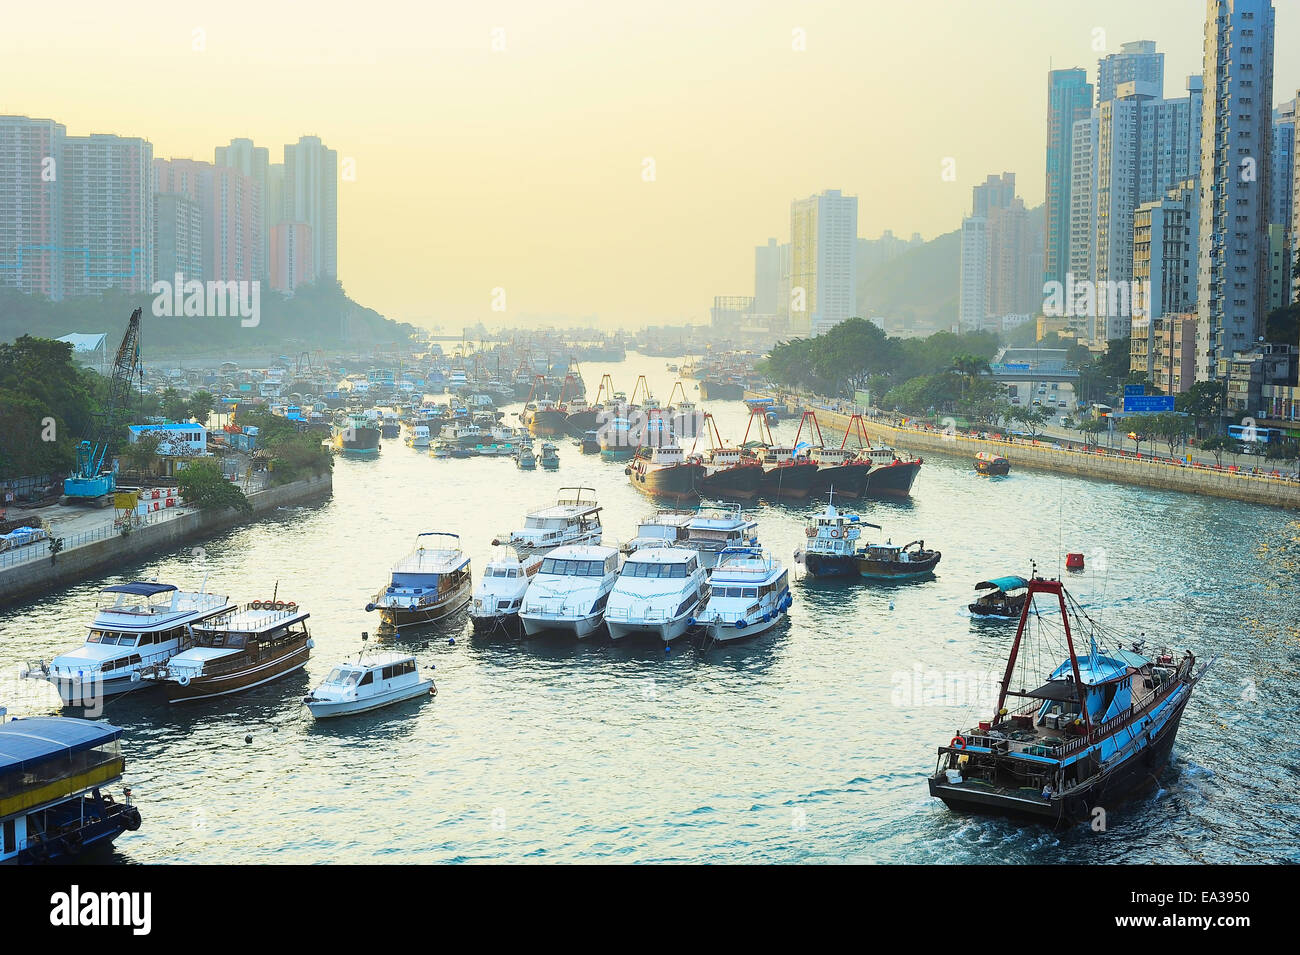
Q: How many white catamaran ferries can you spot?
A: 2